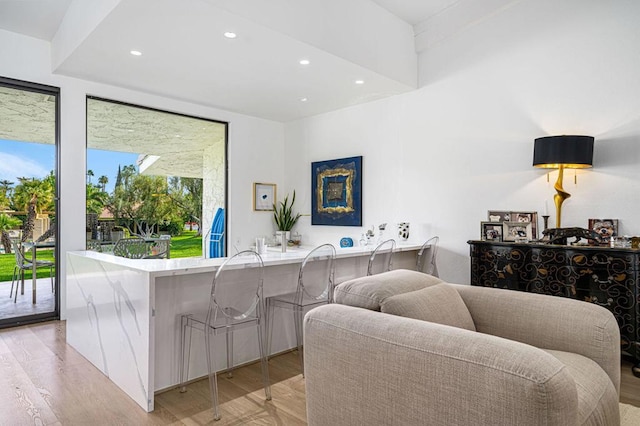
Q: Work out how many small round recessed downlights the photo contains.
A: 5